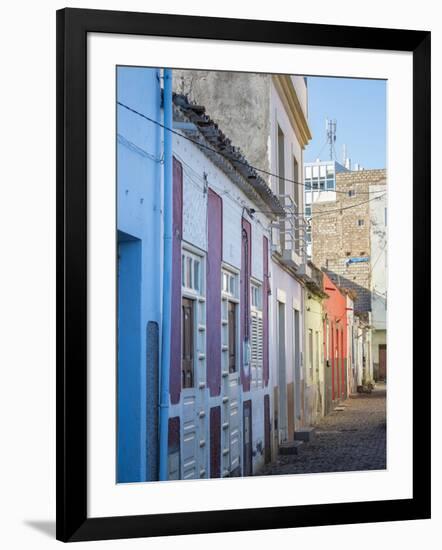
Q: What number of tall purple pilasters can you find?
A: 4